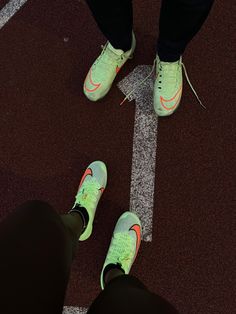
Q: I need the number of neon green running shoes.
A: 4